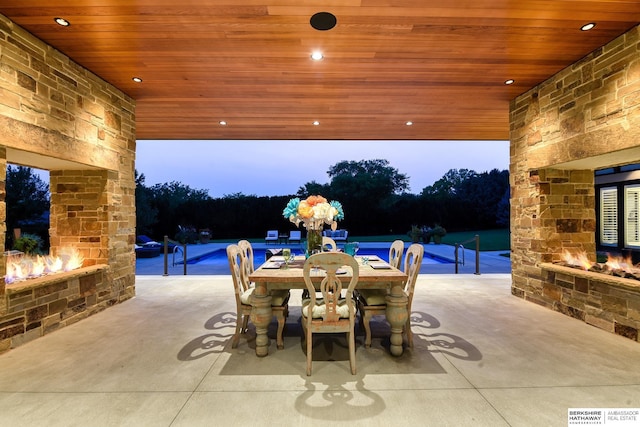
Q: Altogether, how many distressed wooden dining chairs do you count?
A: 6